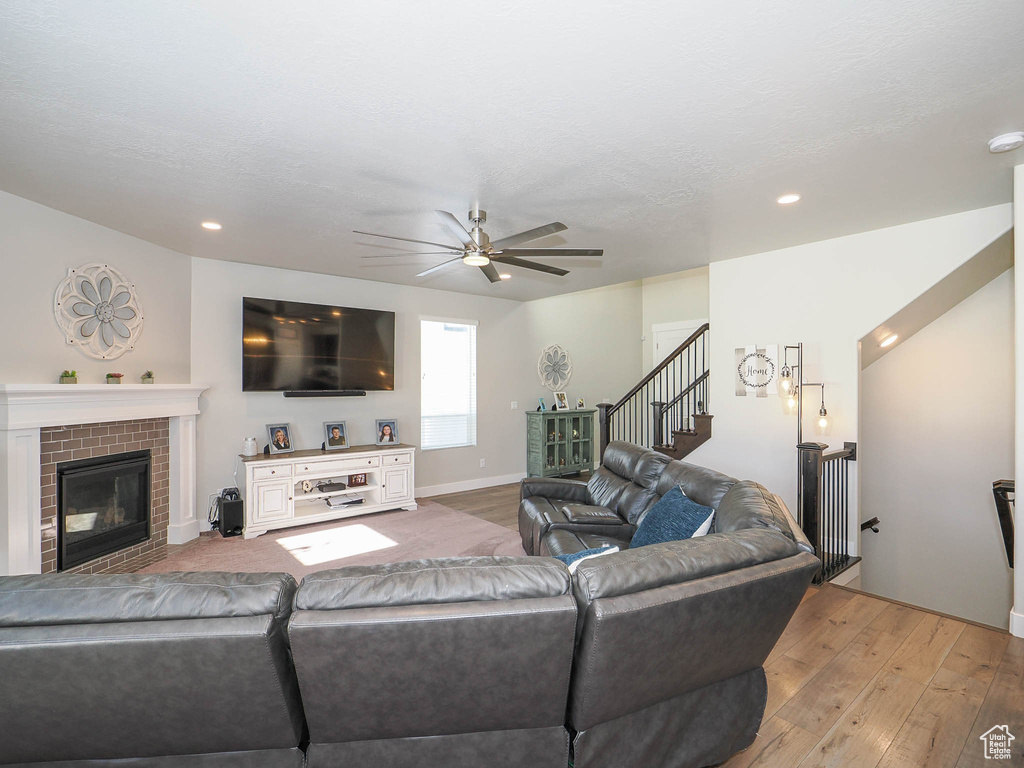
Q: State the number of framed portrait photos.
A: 3